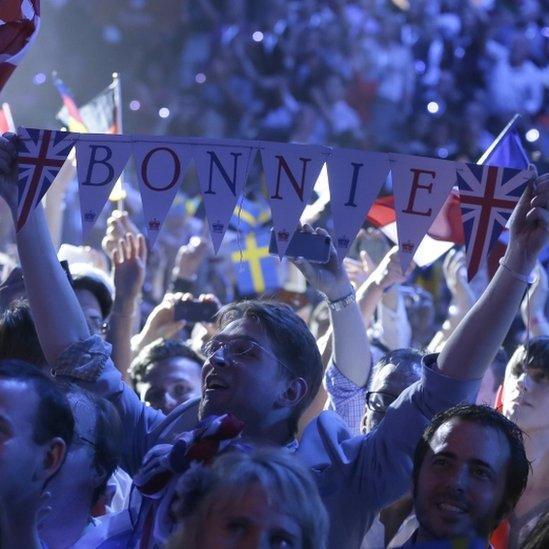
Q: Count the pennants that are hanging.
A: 8